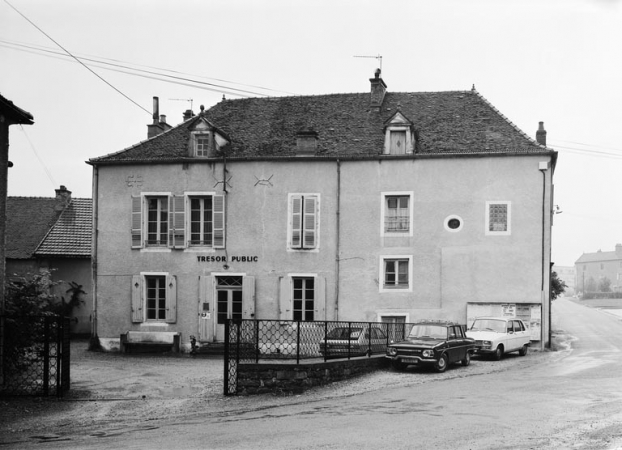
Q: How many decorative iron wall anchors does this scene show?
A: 3